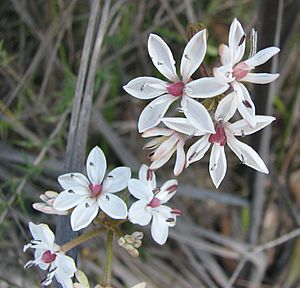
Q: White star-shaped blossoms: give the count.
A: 6